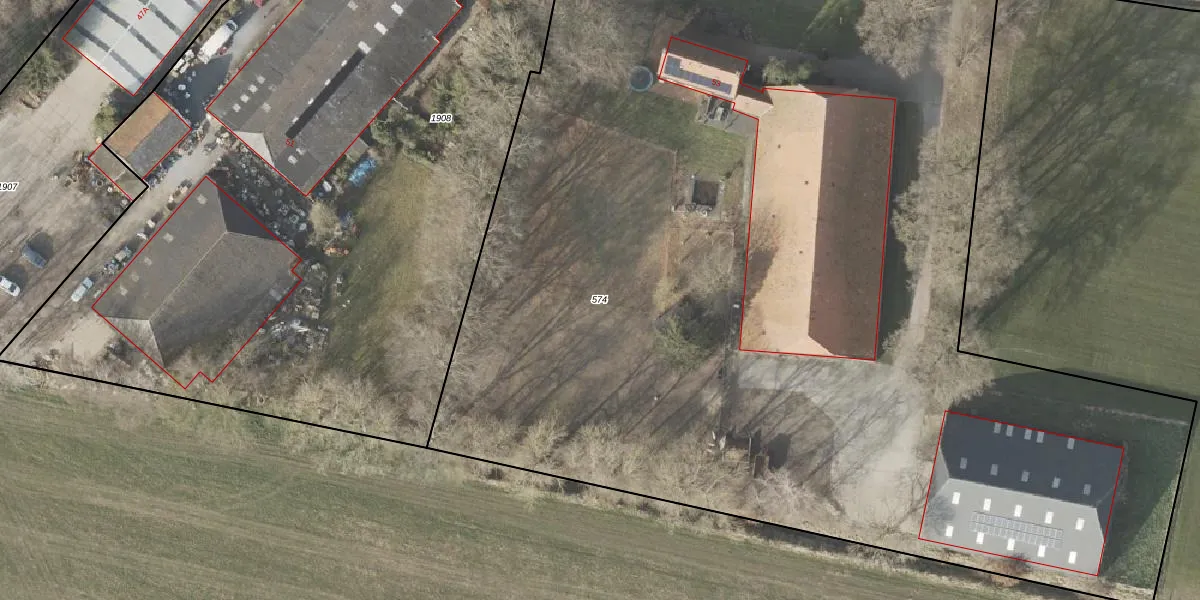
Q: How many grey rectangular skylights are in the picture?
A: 10